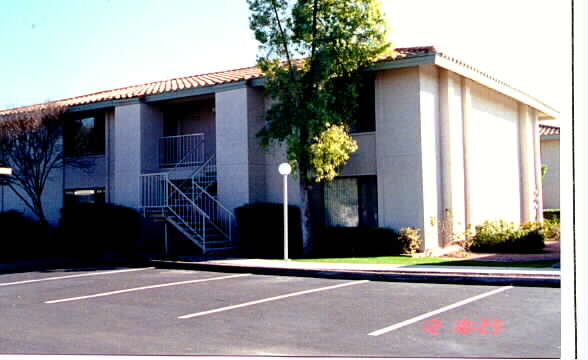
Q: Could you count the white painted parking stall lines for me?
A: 4